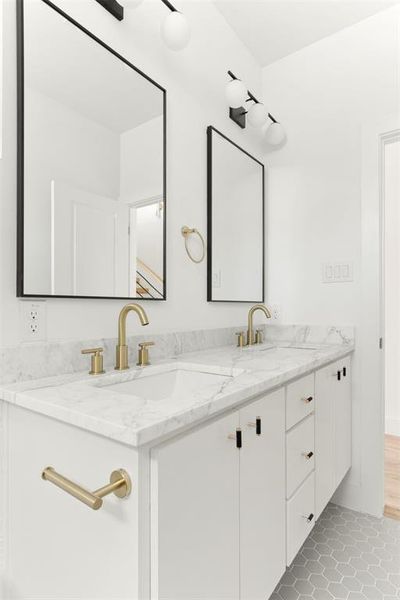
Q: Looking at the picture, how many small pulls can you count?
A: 7